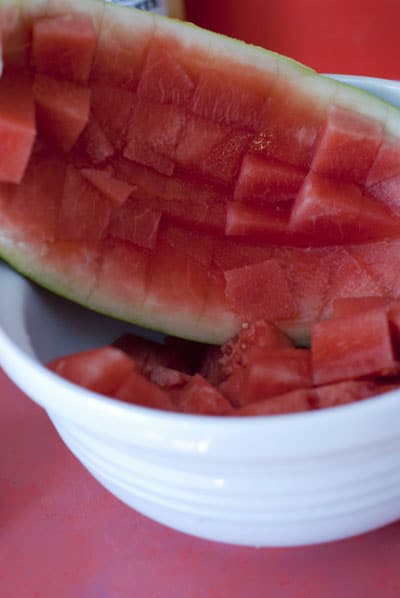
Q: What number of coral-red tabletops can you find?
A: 1